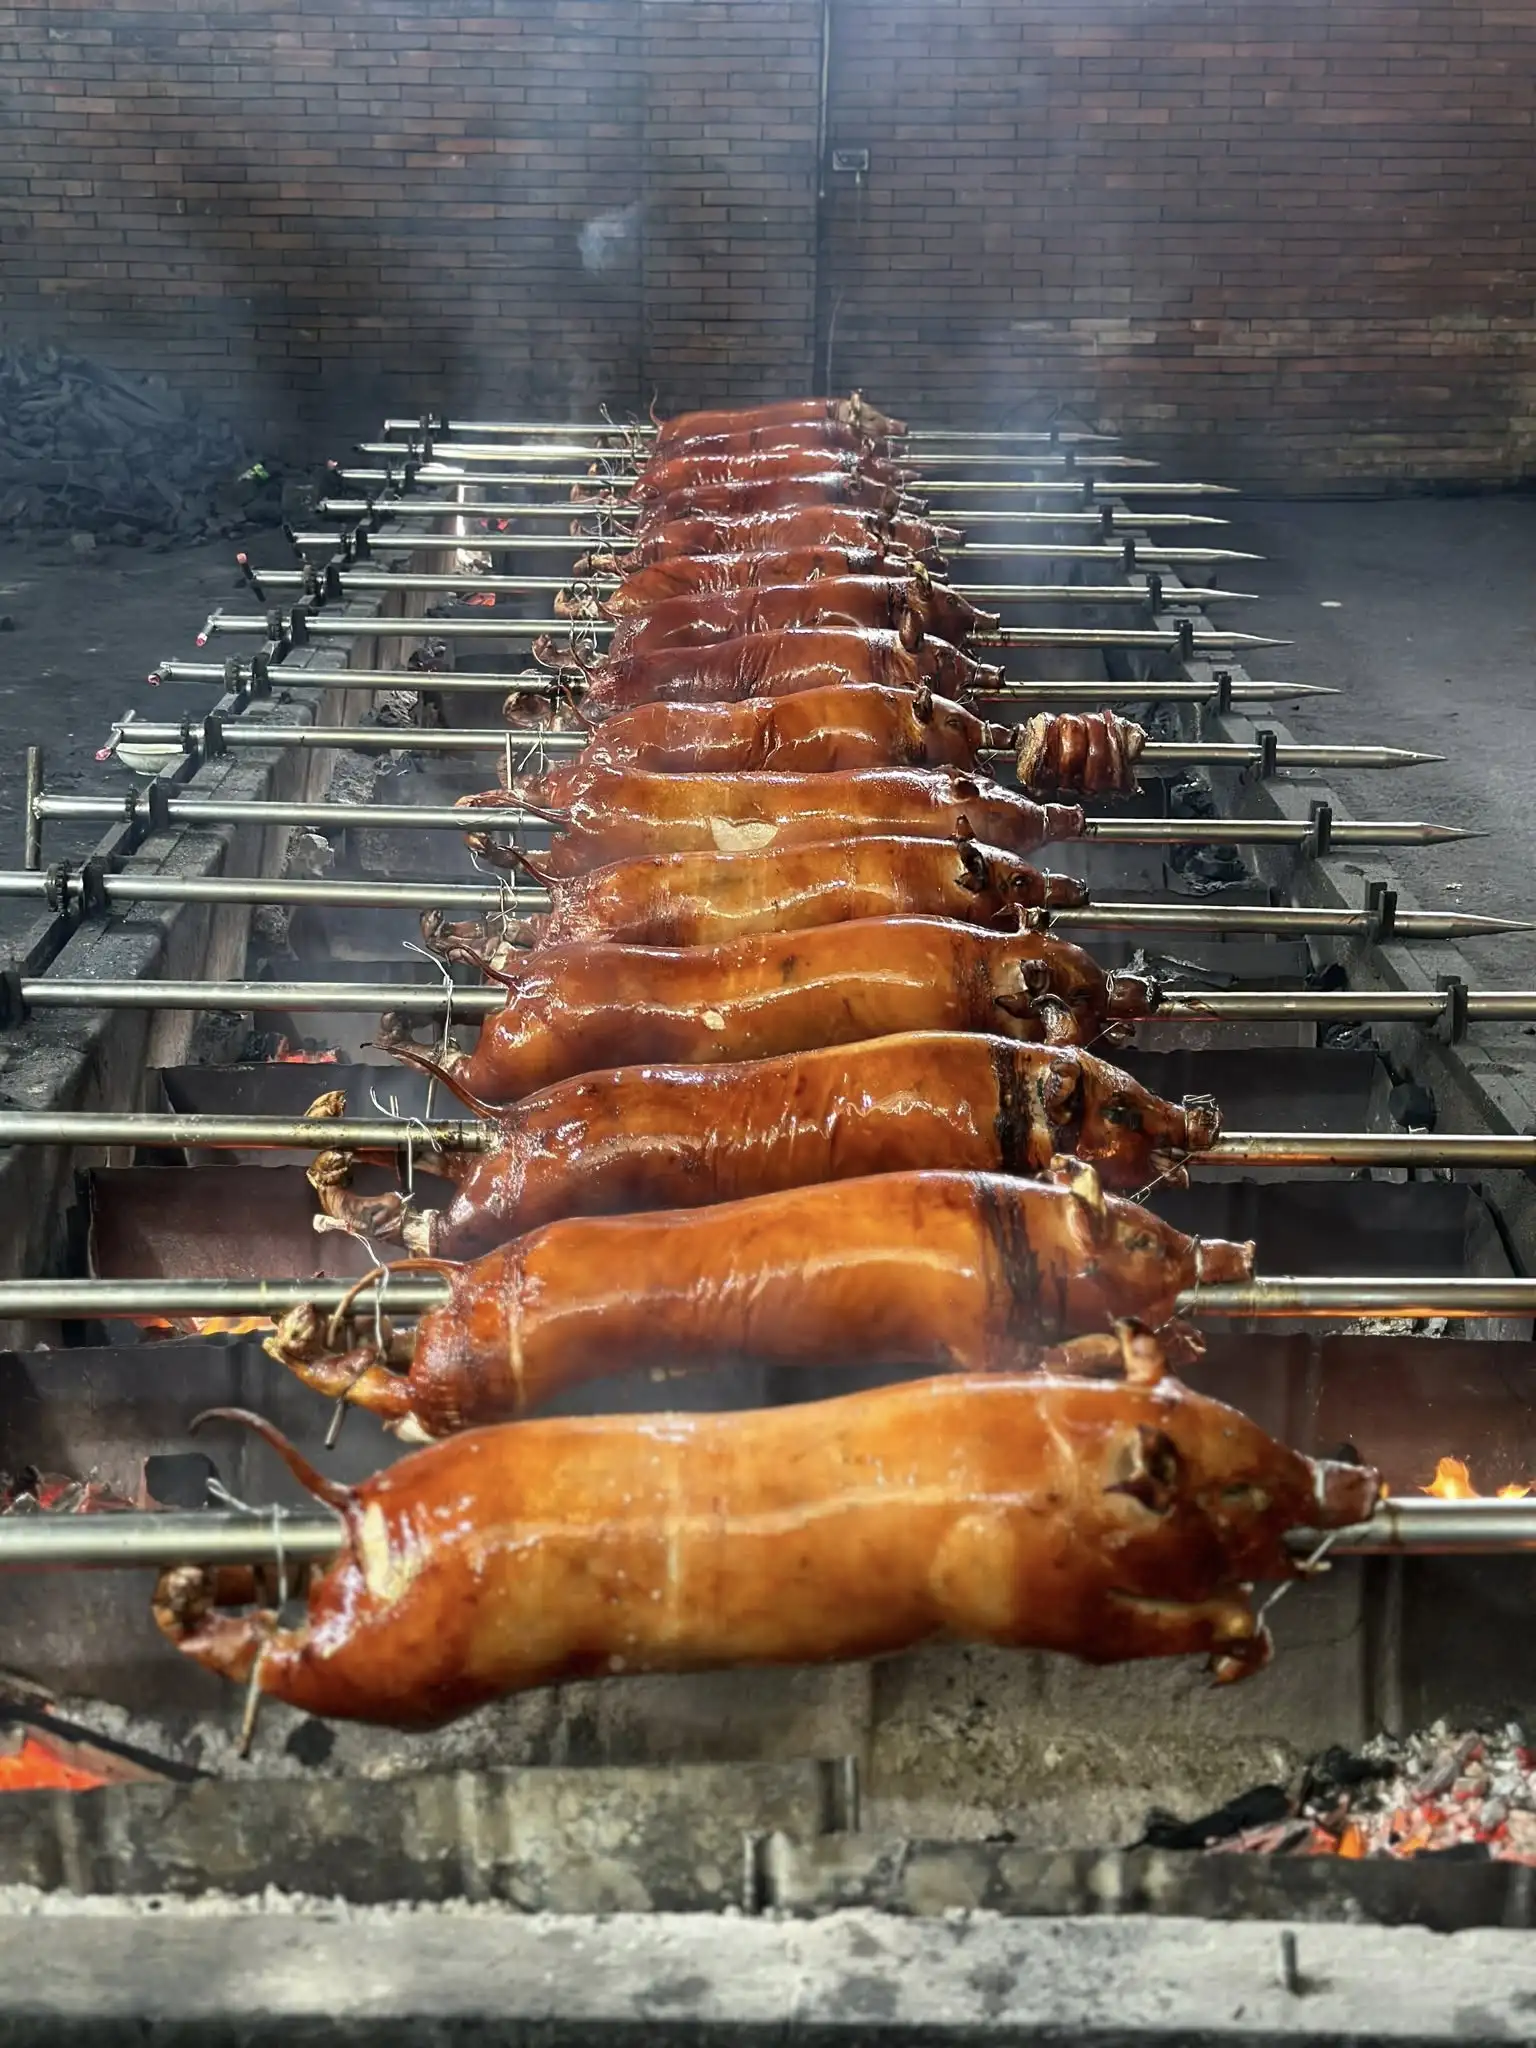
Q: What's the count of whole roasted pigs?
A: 15